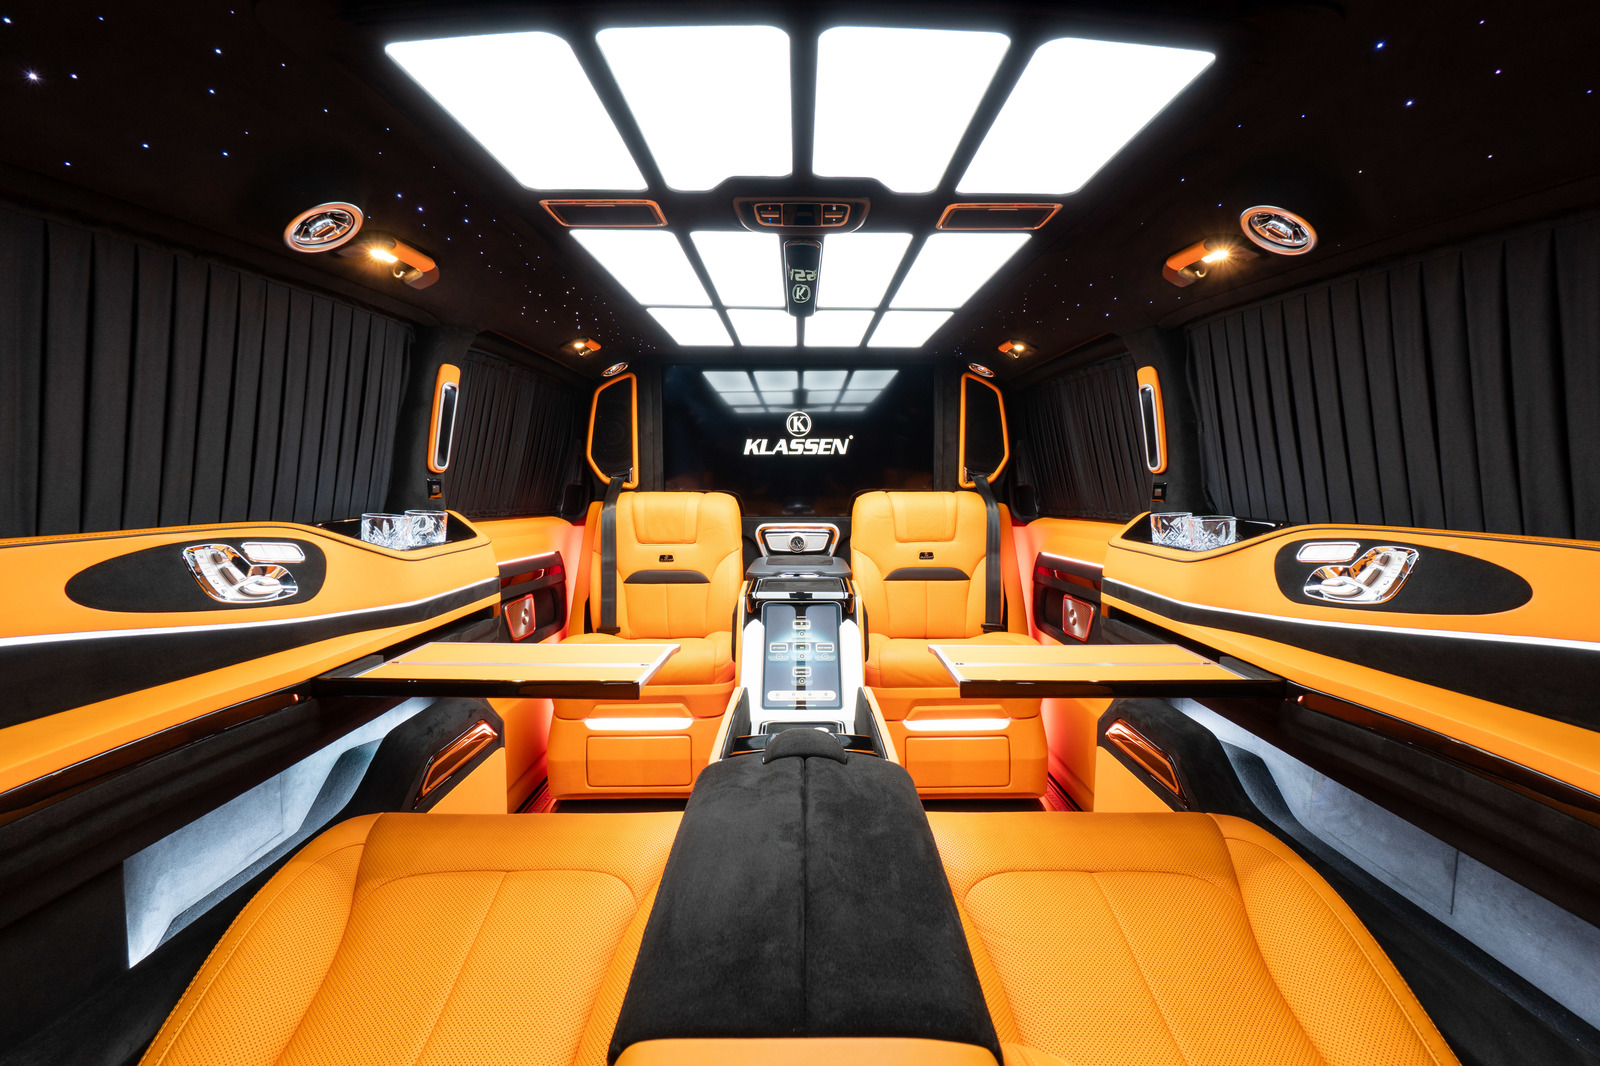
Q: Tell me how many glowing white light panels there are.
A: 12